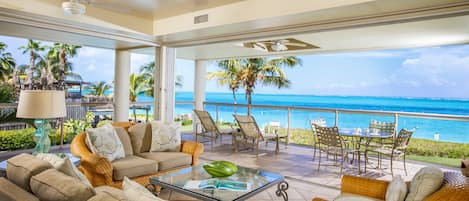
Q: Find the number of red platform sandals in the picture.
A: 0